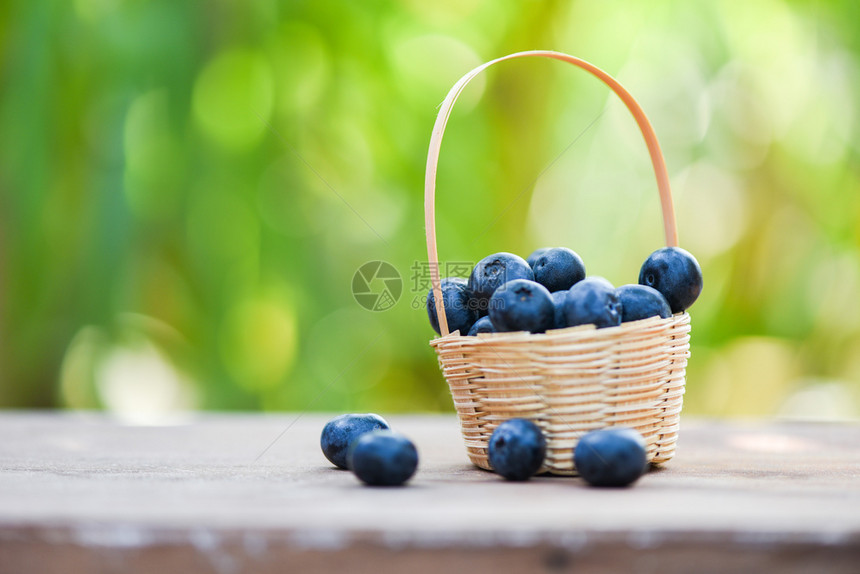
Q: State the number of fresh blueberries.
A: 14